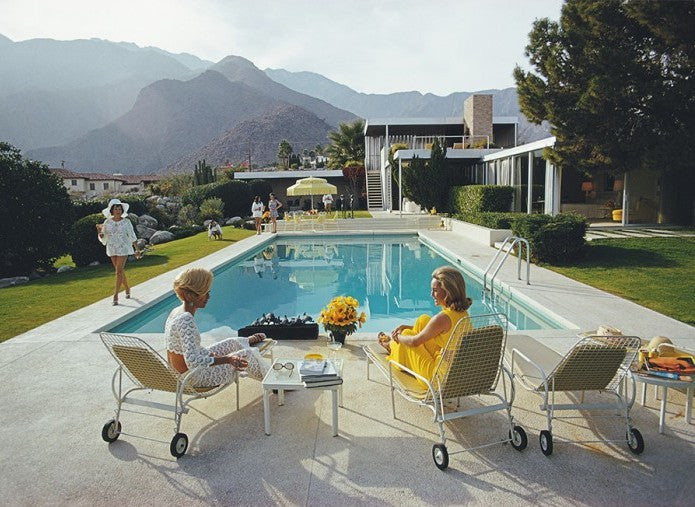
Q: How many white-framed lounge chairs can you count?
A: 3